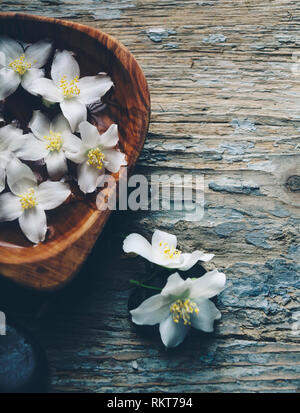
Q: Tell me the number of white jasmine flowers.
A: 8